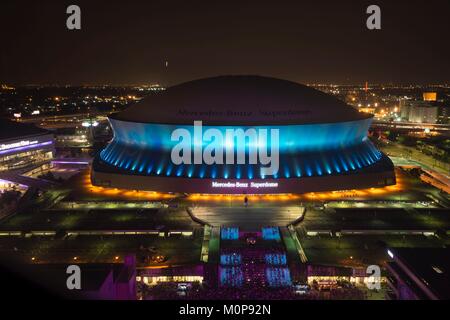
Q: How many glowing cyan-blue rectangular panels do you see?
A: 6